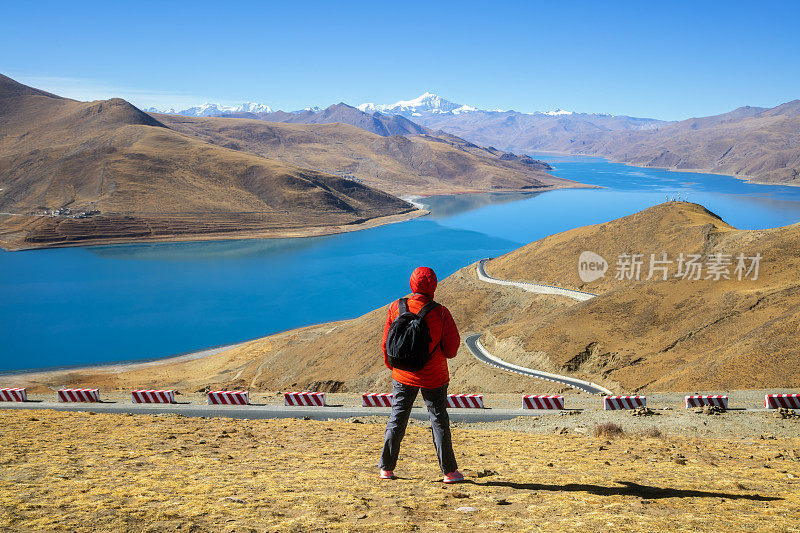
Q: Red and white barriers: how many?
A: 11